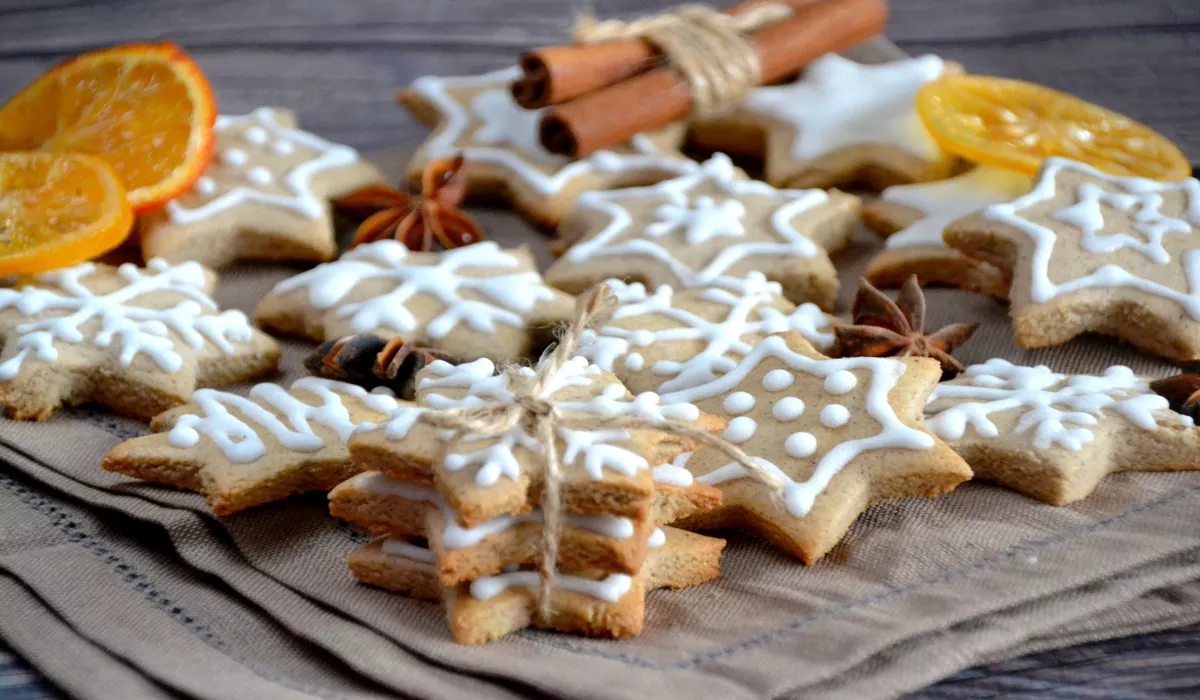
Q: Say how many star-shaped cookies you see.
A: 15